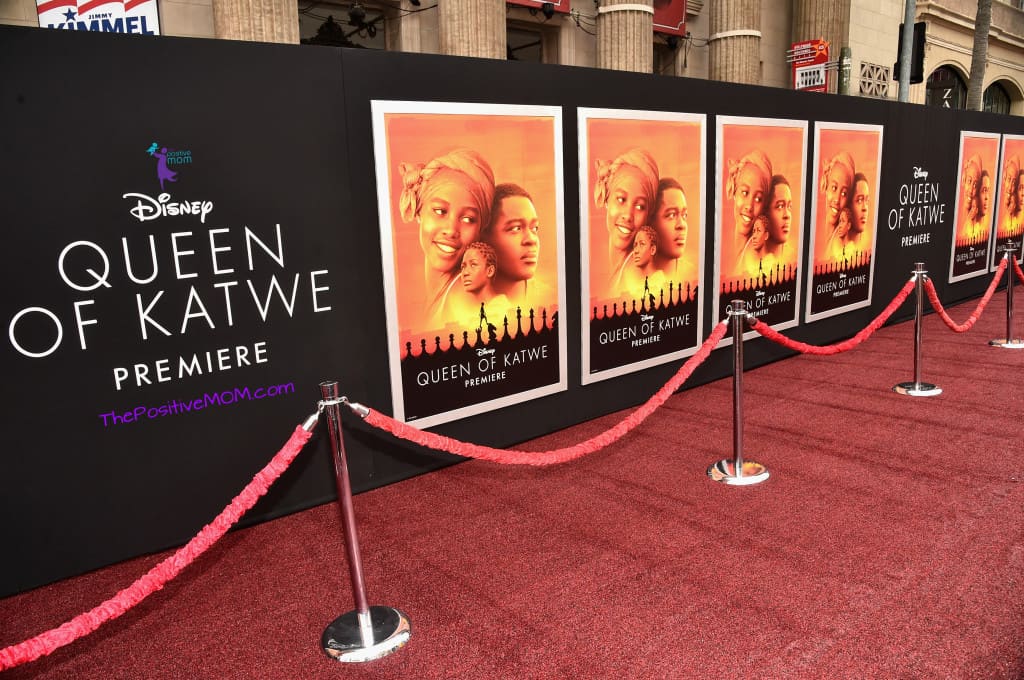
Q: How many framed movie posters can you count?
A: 6